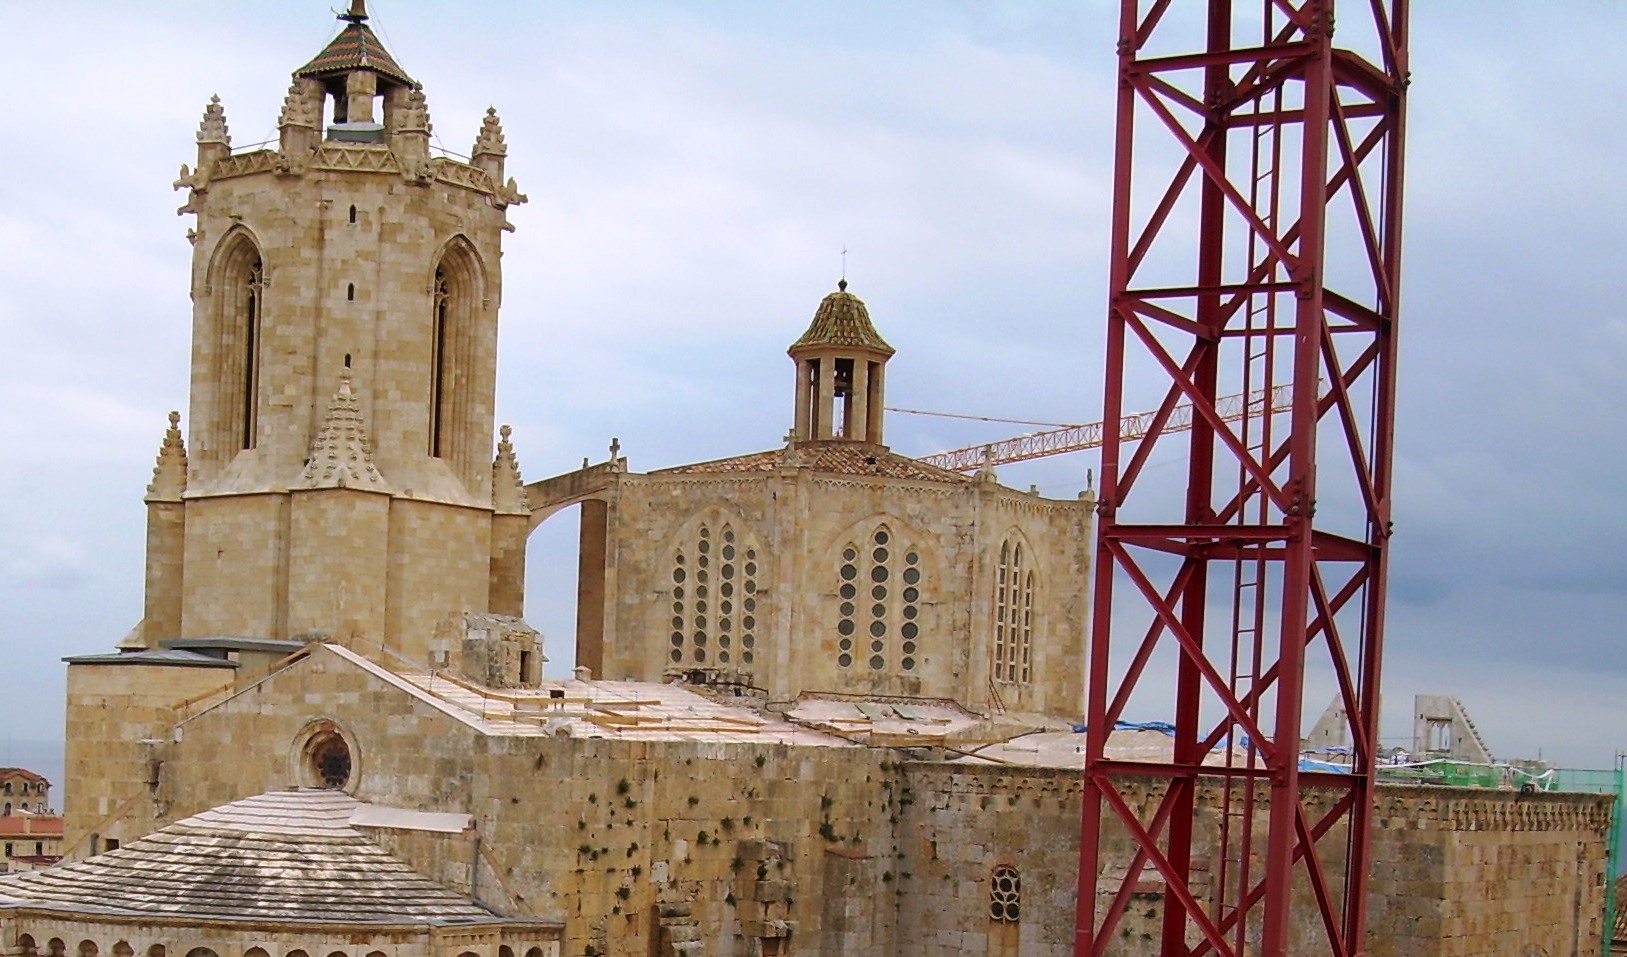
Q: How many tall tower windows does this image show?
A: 2